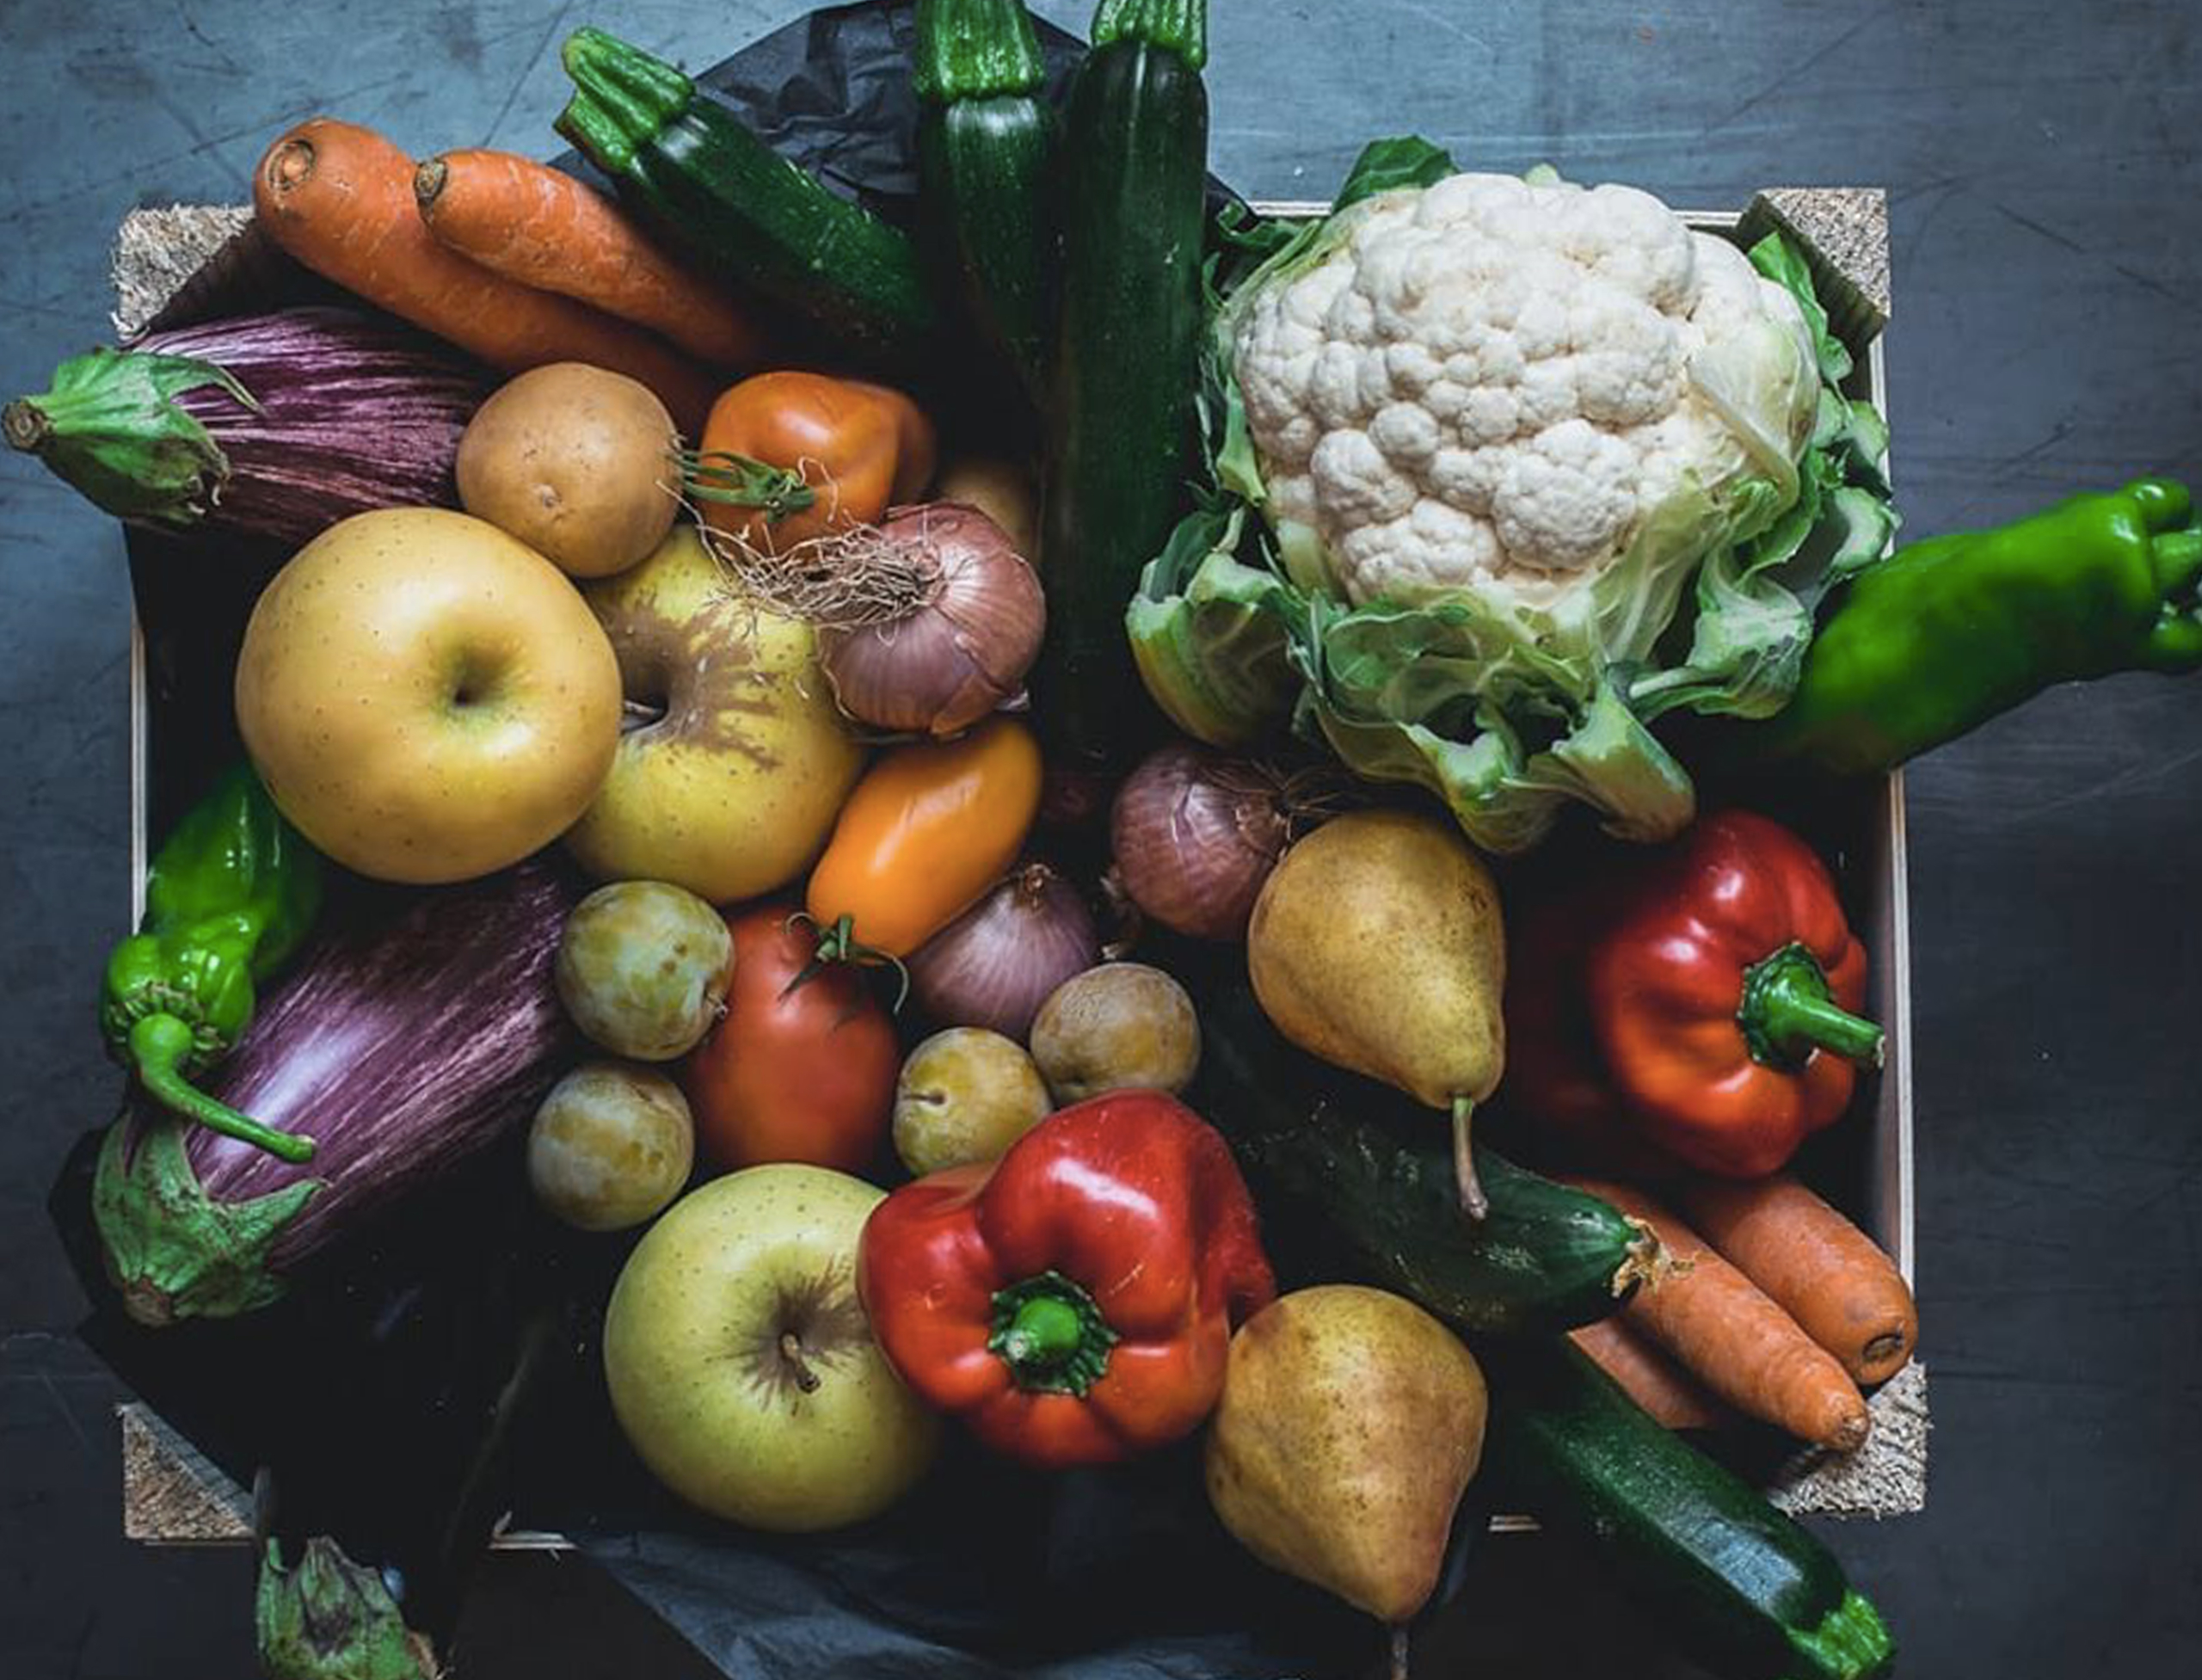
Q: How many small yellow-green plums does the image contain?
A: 4